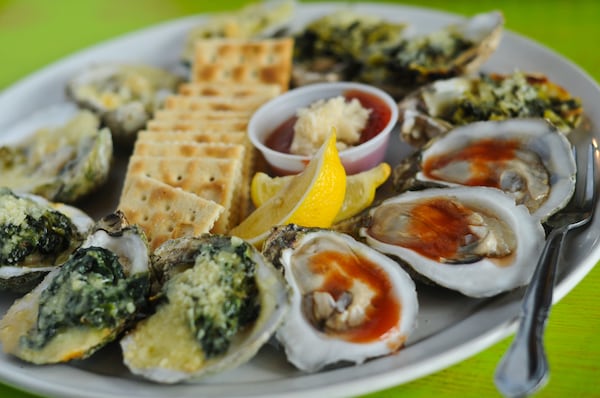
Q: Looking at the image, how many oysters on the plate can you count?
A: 12